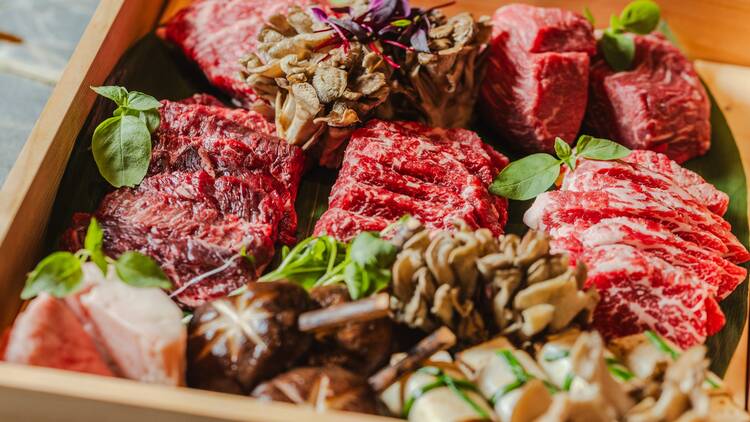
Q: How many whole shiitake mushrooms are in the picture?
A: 3